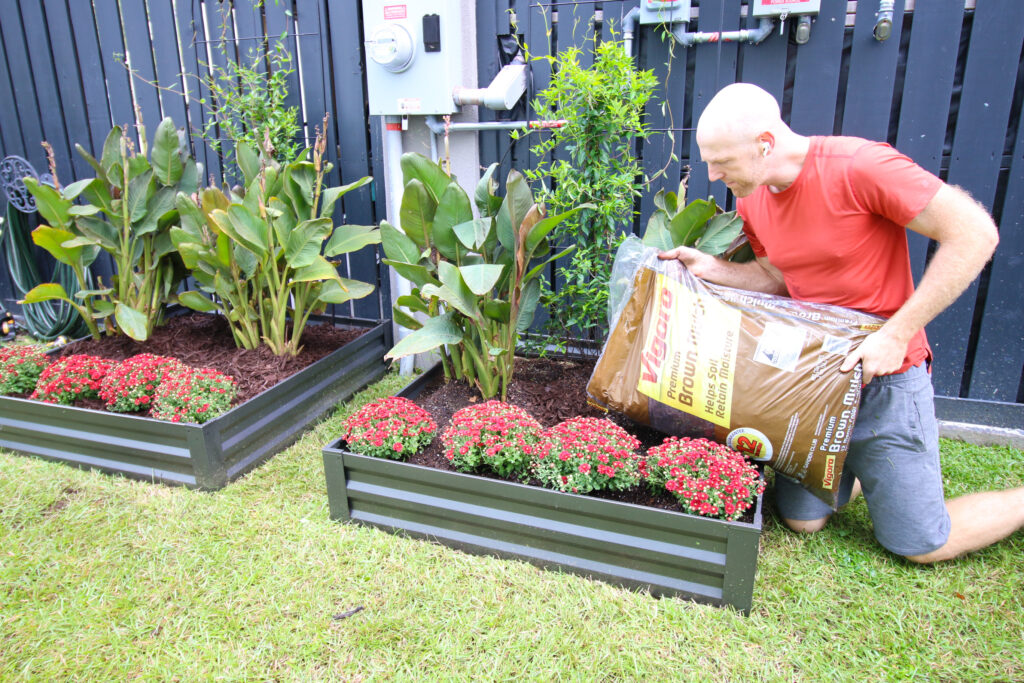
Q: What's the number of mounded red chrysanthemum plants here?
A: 8